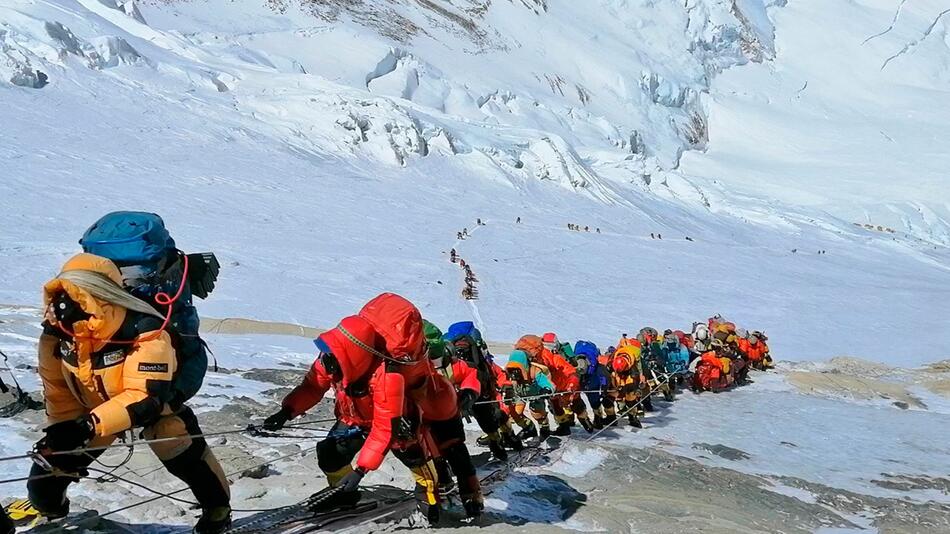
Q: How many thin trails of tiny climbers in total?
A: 1